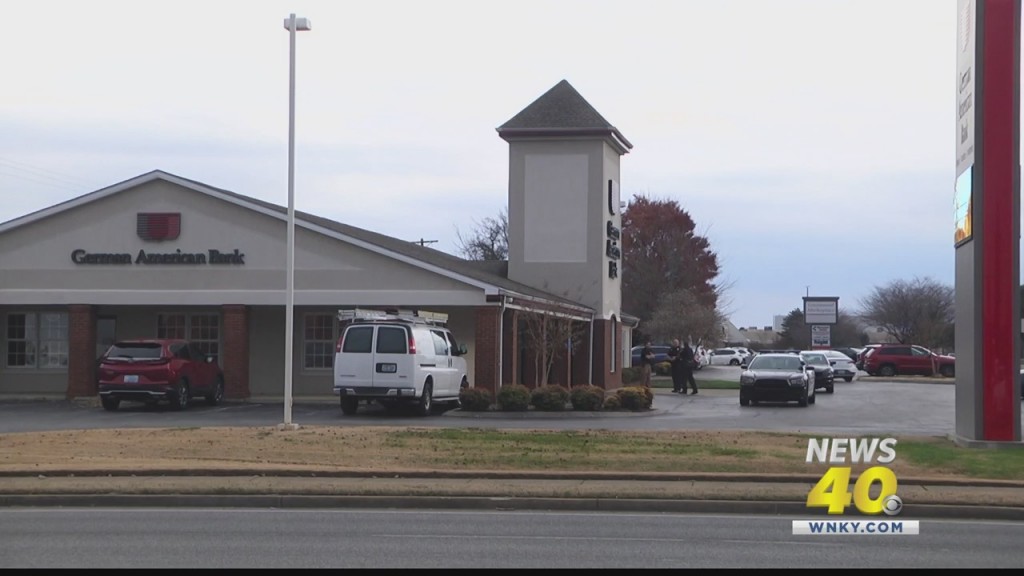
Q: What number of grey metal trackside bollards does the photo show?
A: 0